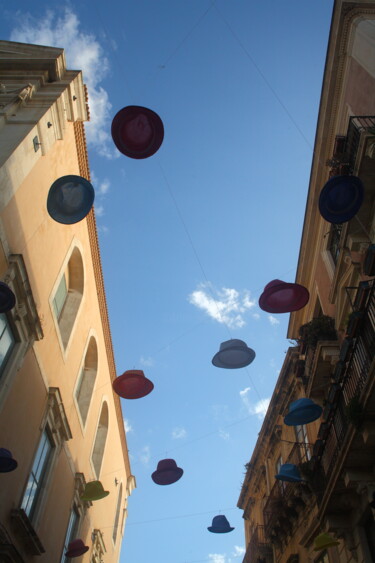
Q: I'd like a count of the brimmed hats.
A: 15